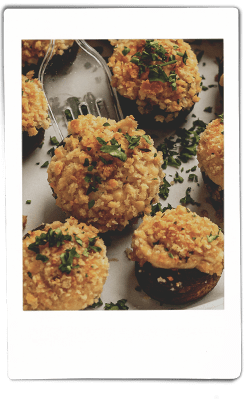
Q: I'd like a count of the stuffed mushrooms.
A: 7